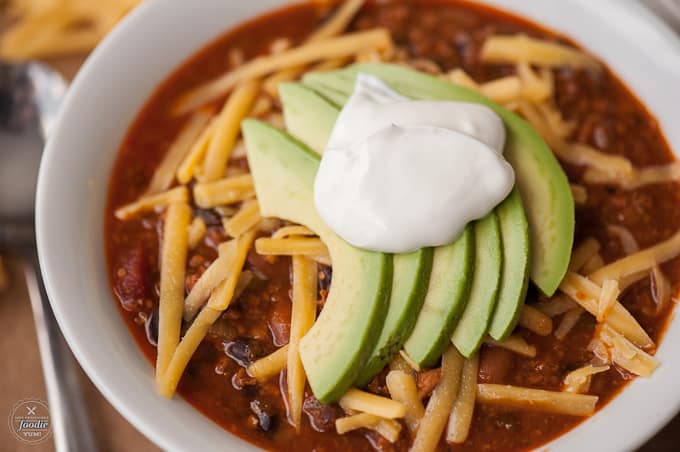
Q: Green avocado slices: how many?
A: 6